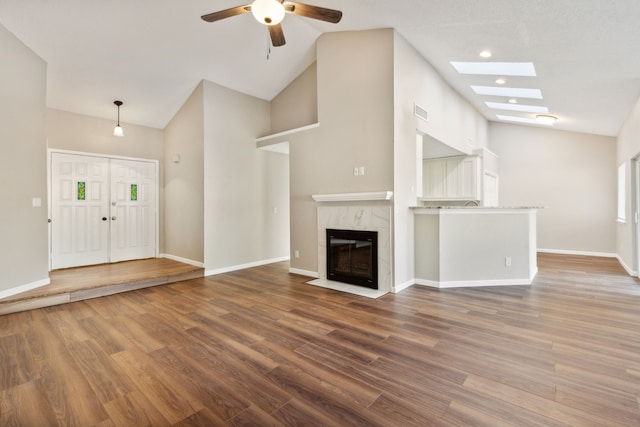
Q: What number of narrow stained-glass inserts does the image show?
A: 2